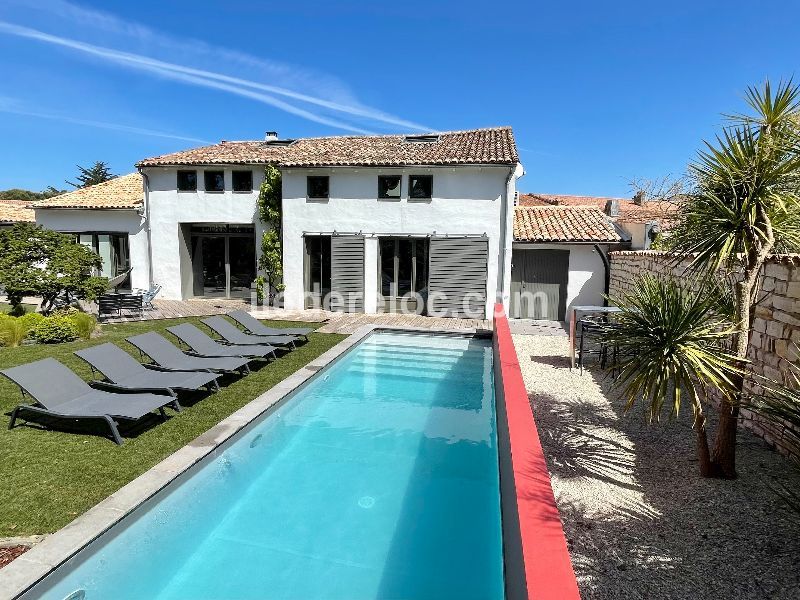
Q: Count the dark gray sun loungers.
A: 6